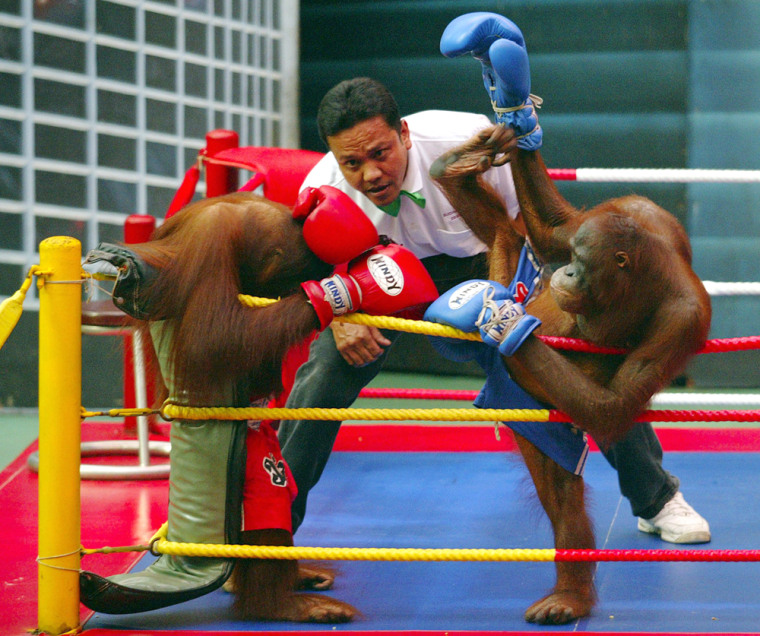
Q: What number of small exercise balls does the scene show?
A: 0